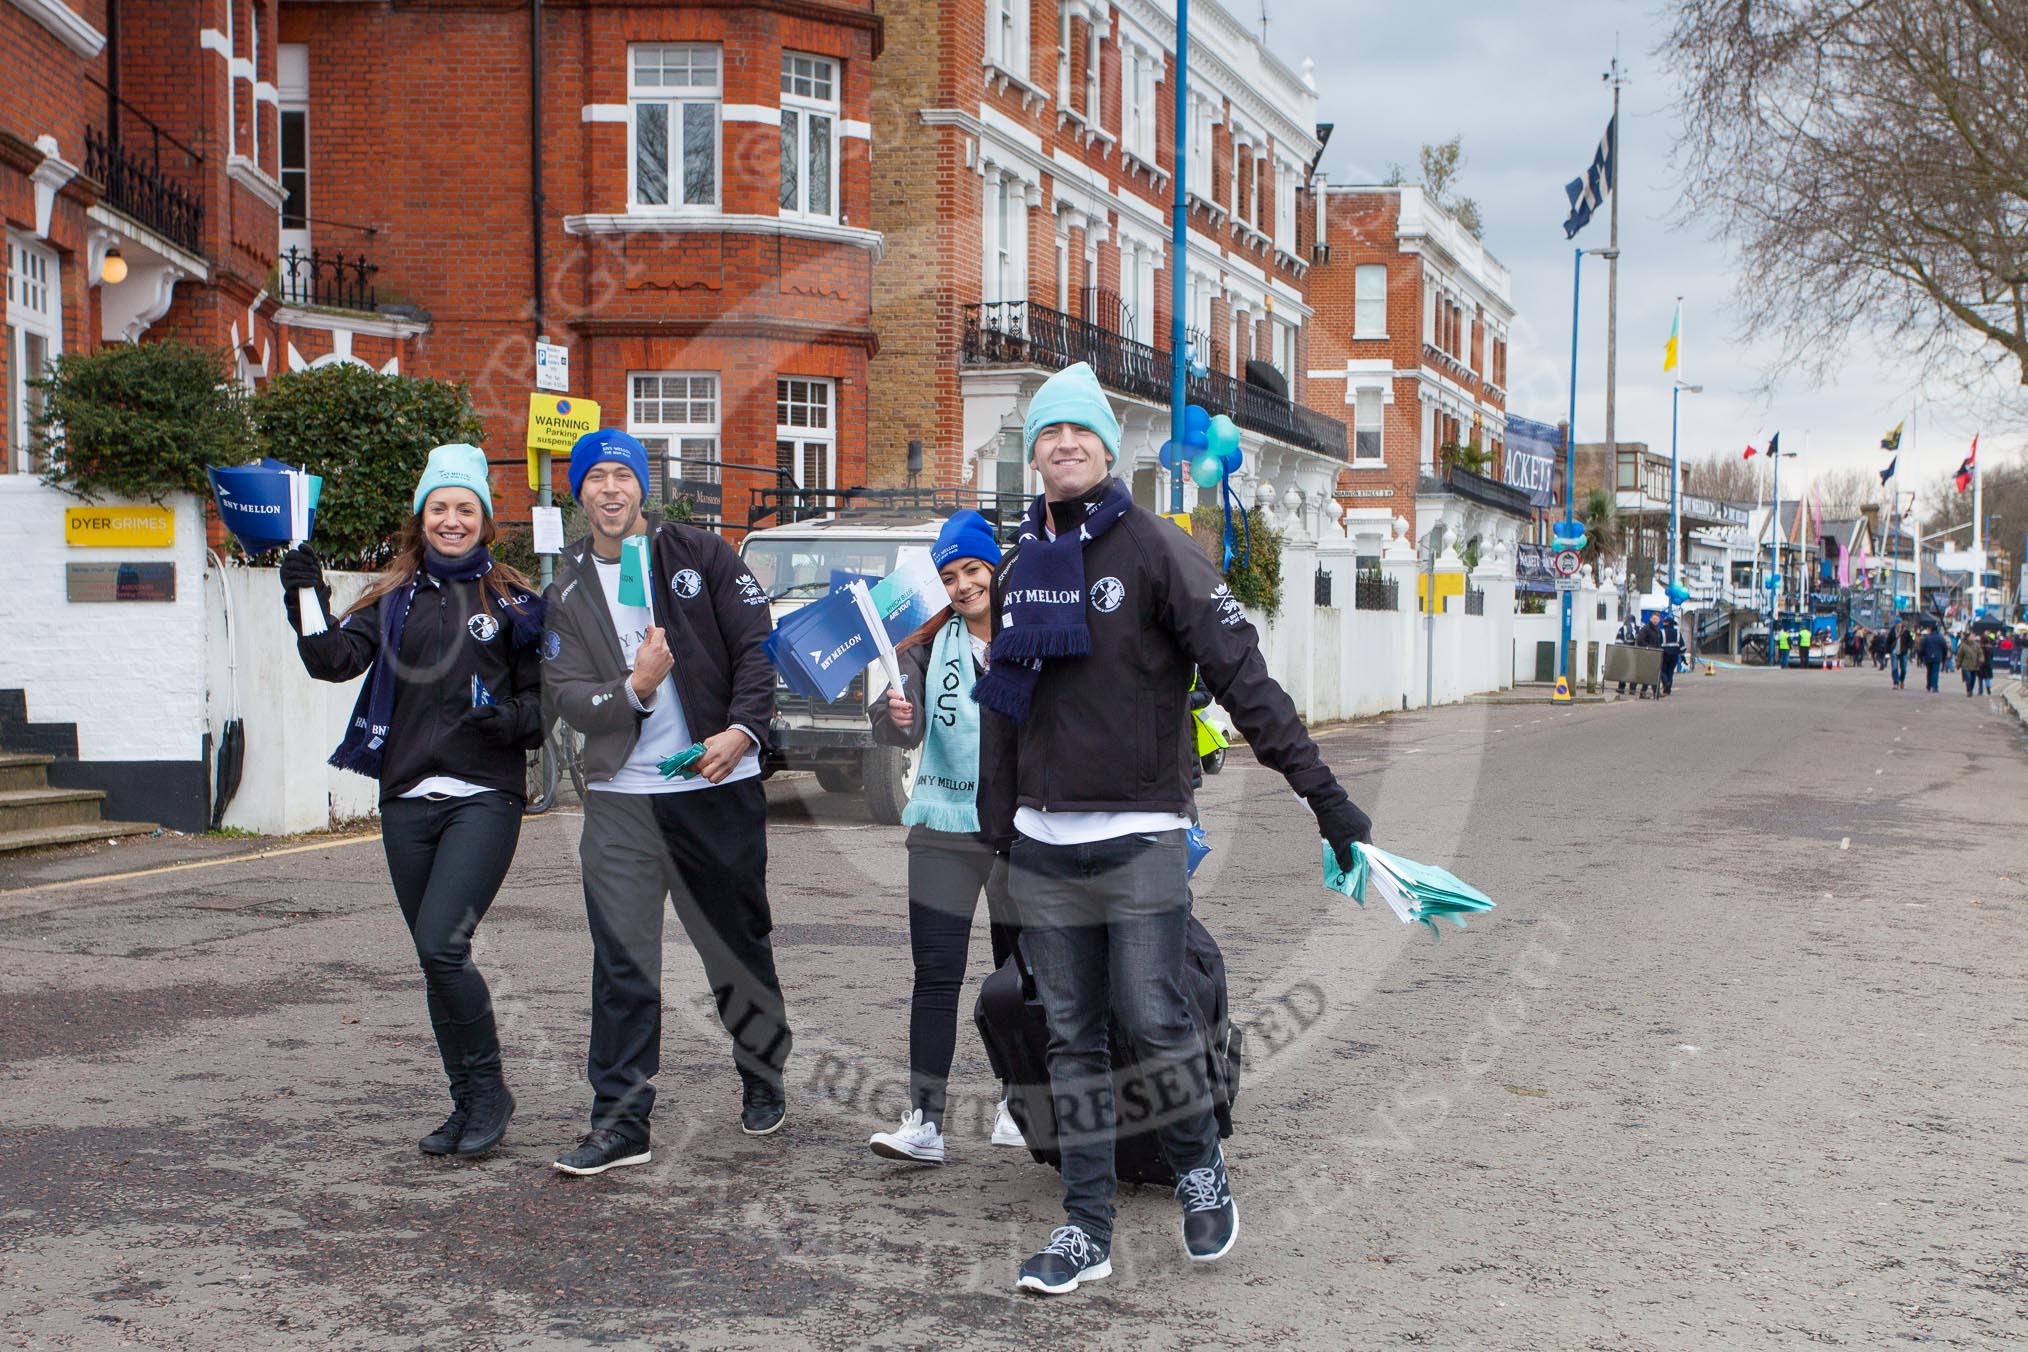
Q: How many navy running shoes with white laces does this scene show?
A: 2